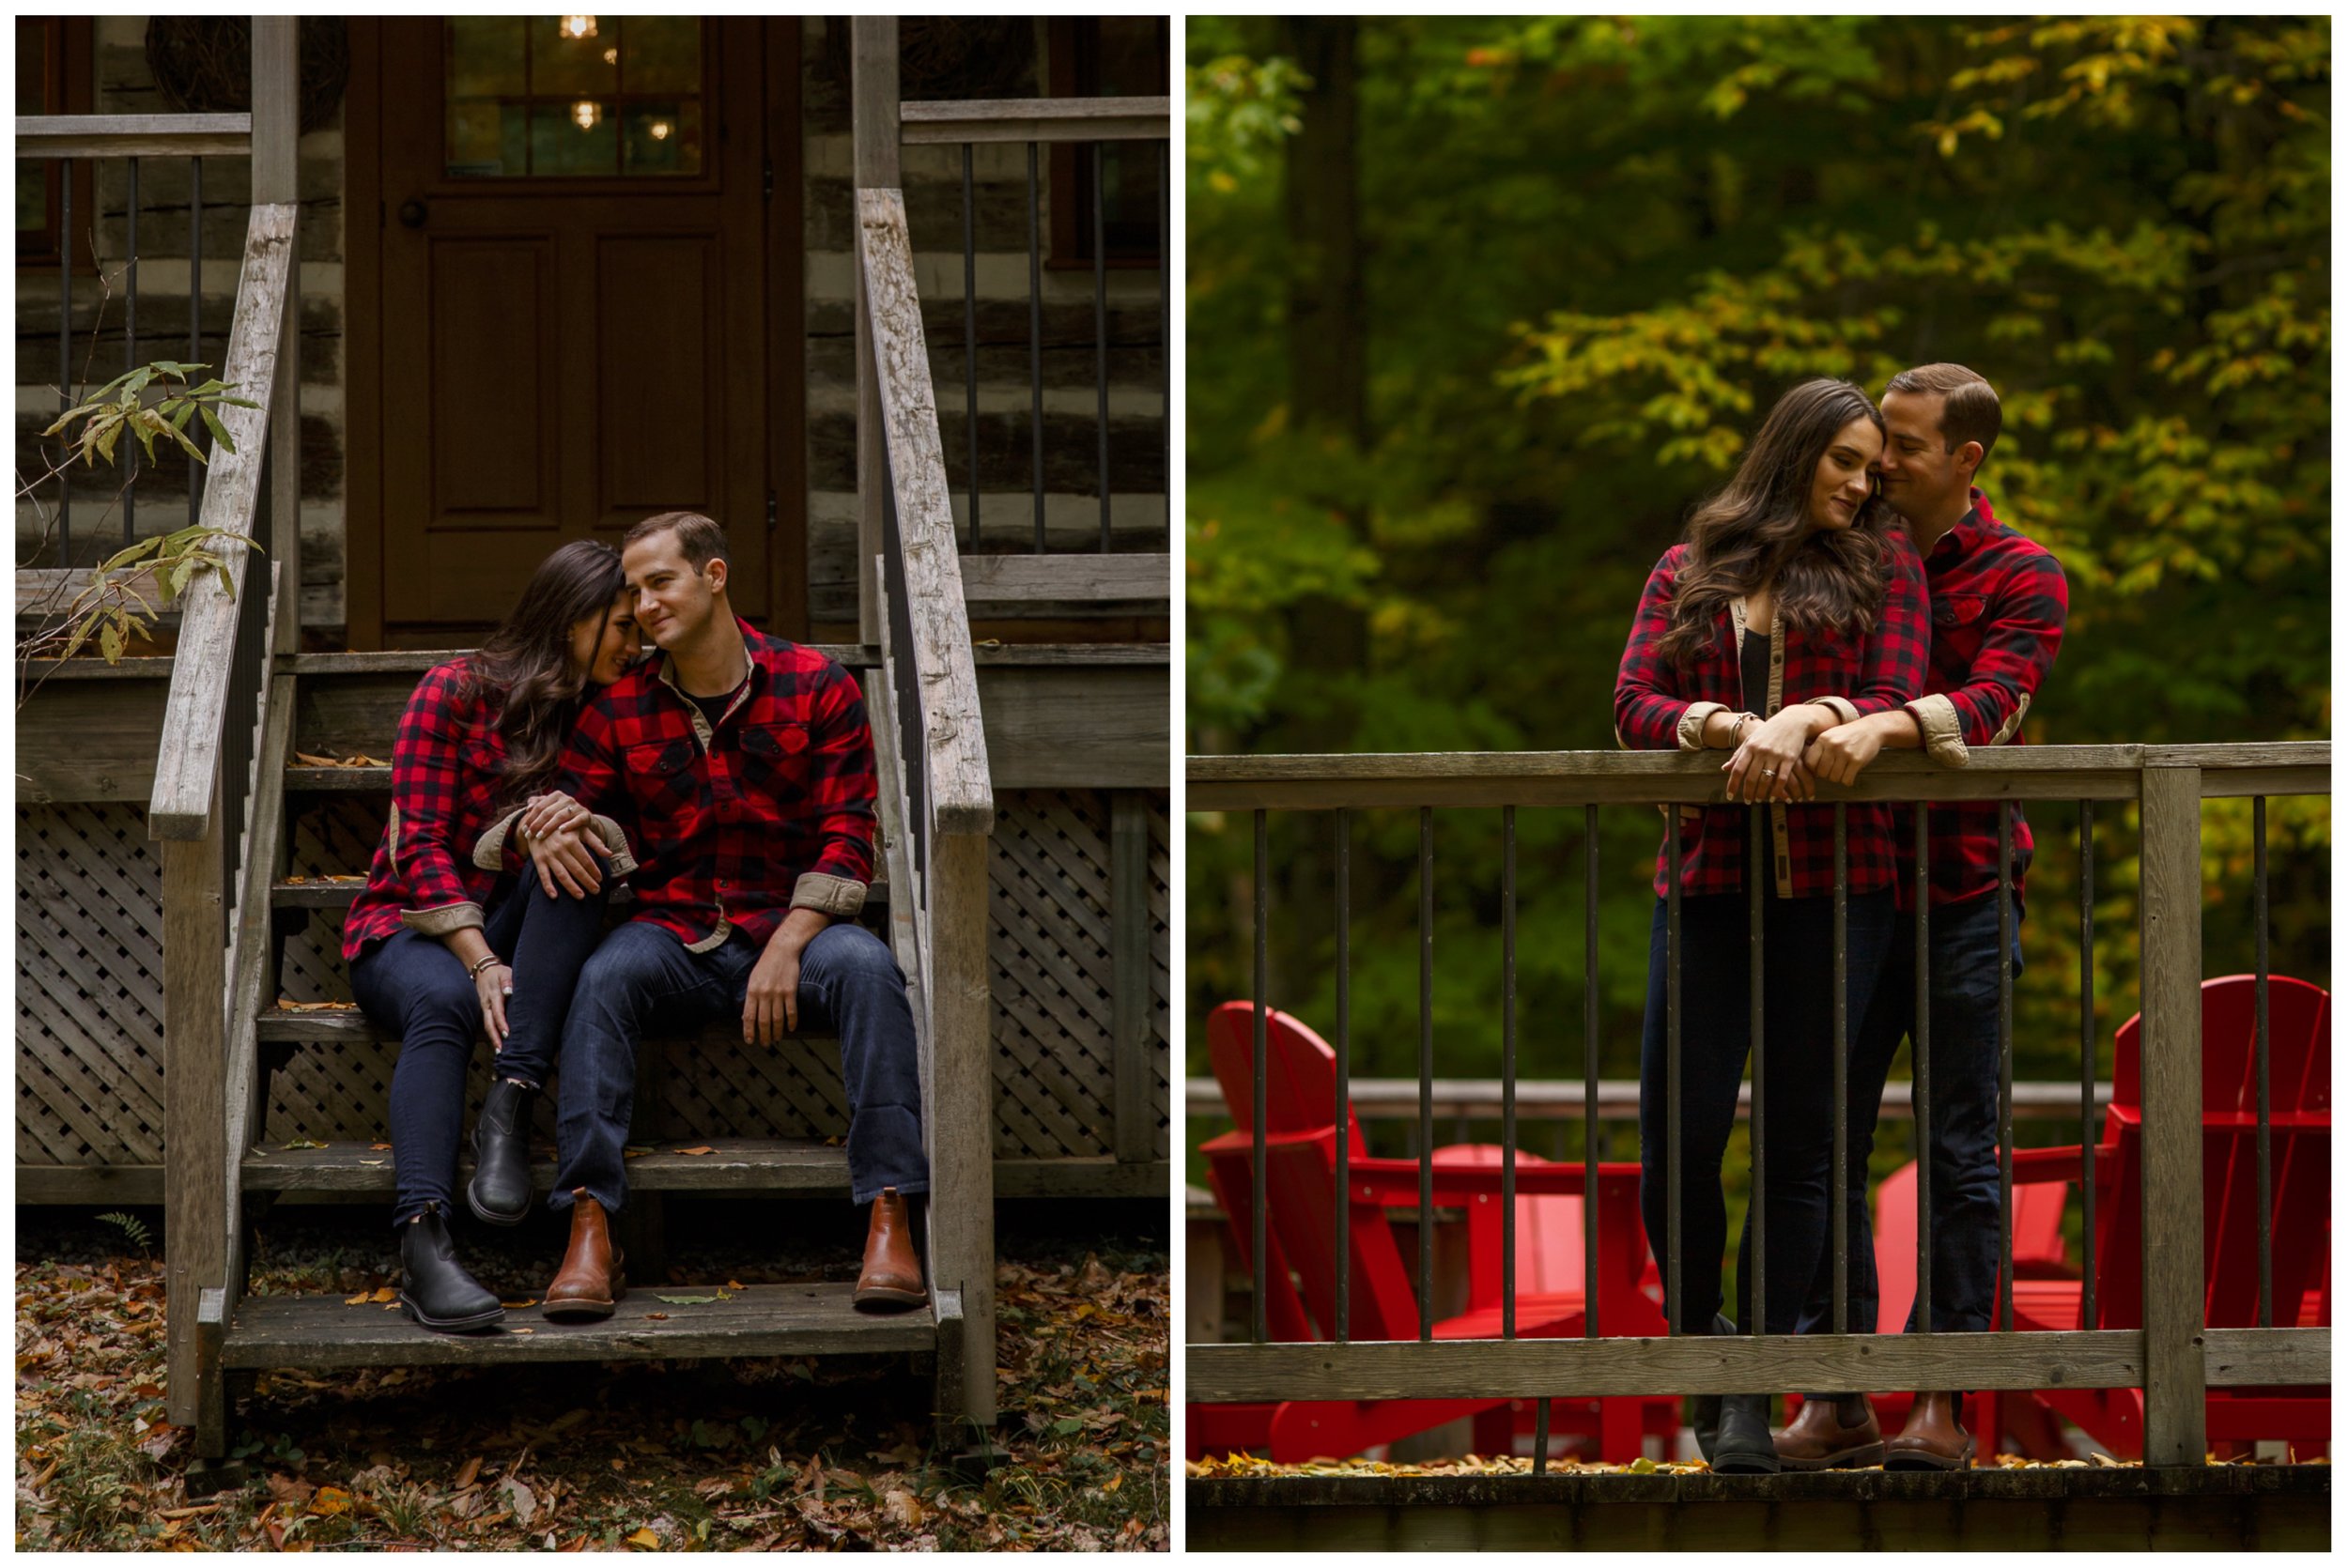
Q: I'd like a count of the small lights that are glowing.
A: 4